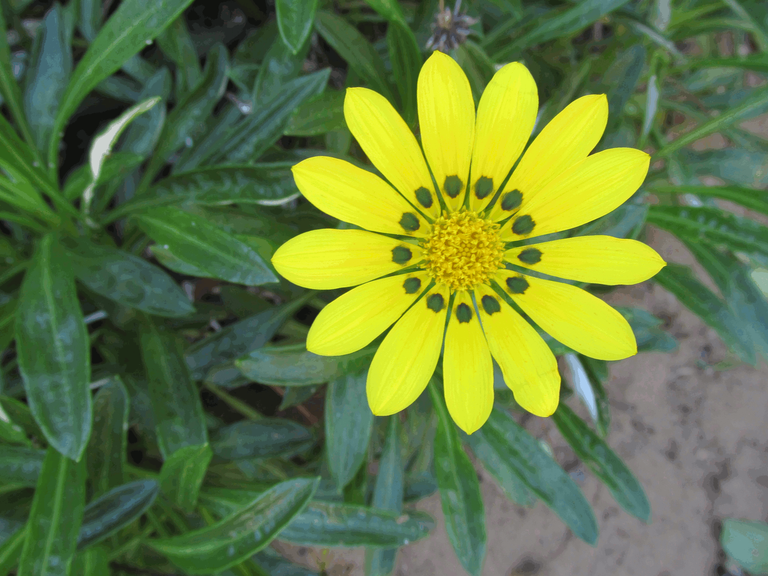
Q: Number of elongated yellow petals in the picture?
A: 13